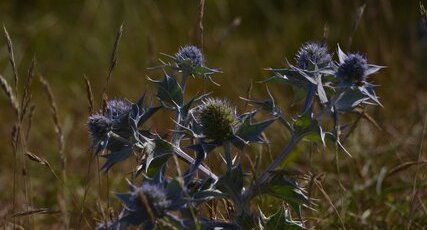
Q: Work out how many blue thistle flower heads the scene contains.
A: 7